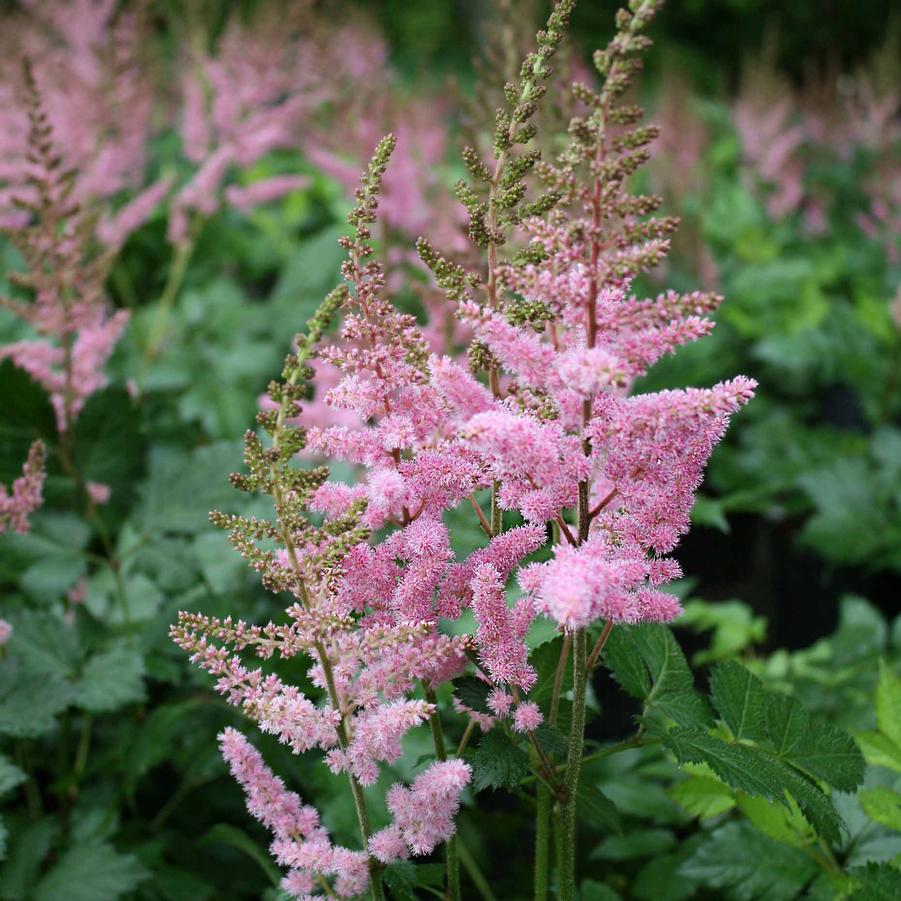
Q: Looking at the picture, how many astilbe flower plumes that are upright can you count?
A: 4